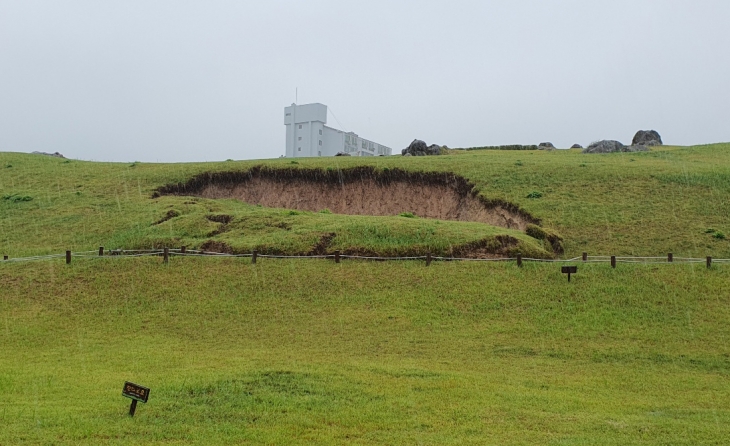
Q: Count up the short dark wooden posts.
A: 13